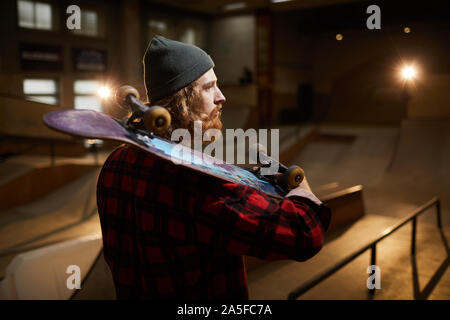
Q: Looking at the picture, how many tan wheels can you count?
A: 4